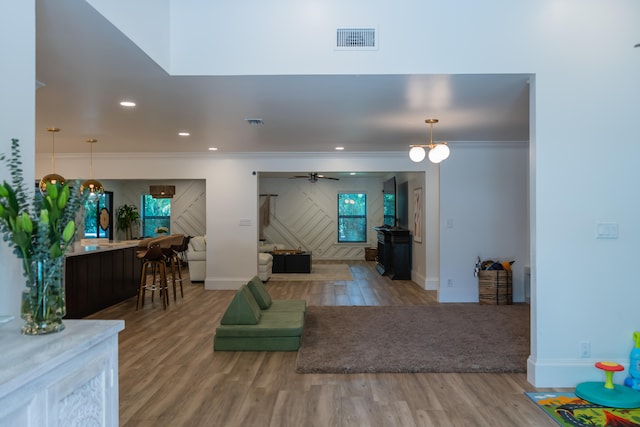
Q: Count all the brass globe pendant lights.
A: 2